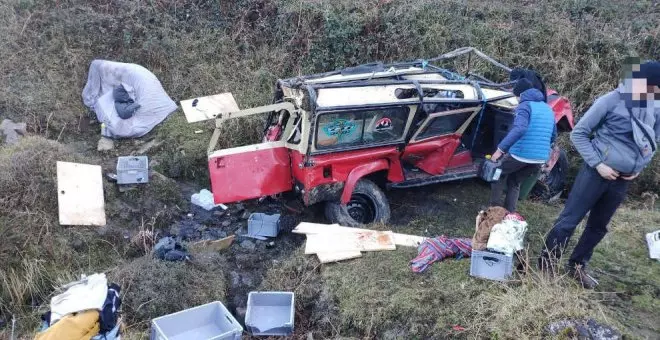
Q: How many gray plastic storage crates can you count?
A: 5